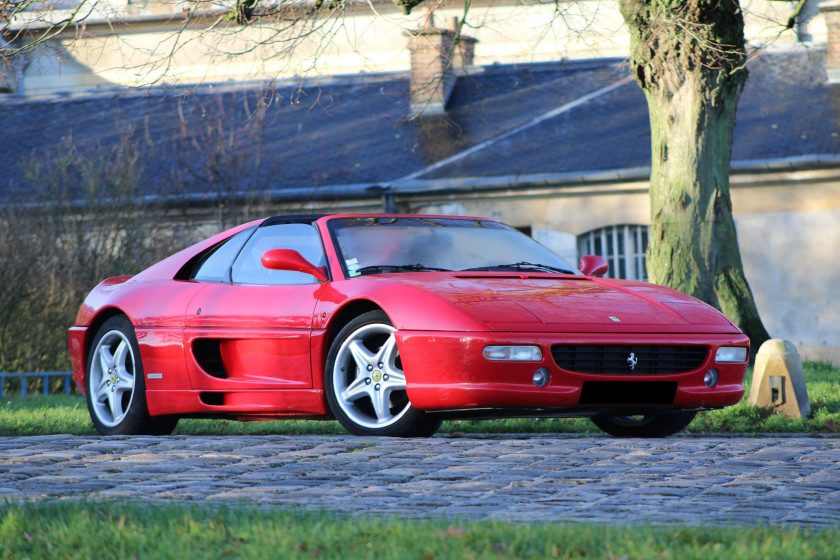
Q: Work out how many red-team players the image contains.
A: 0